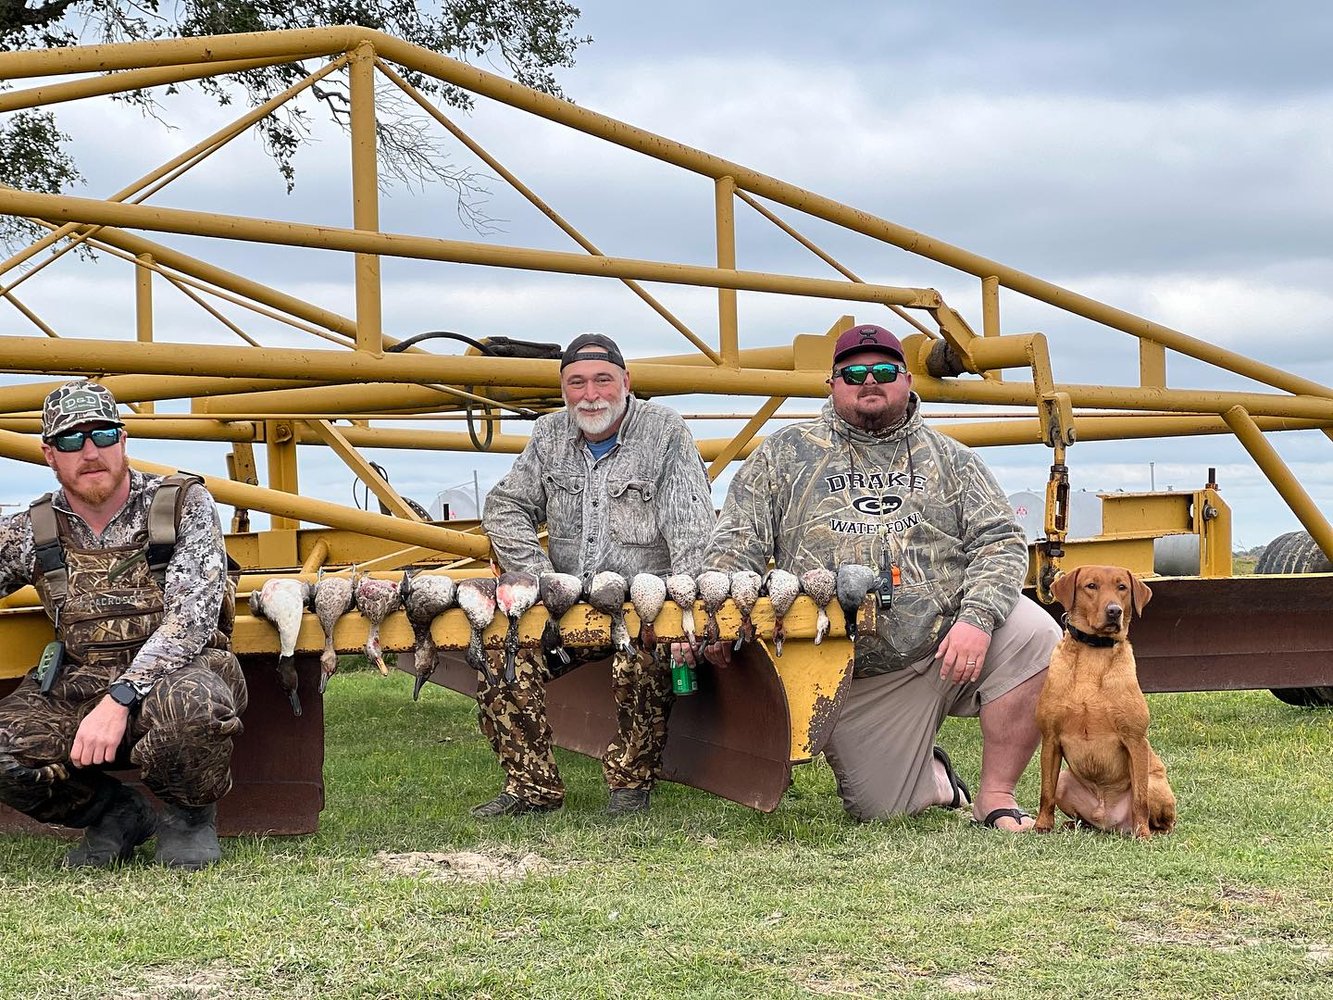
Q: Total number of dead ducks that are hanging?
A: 15